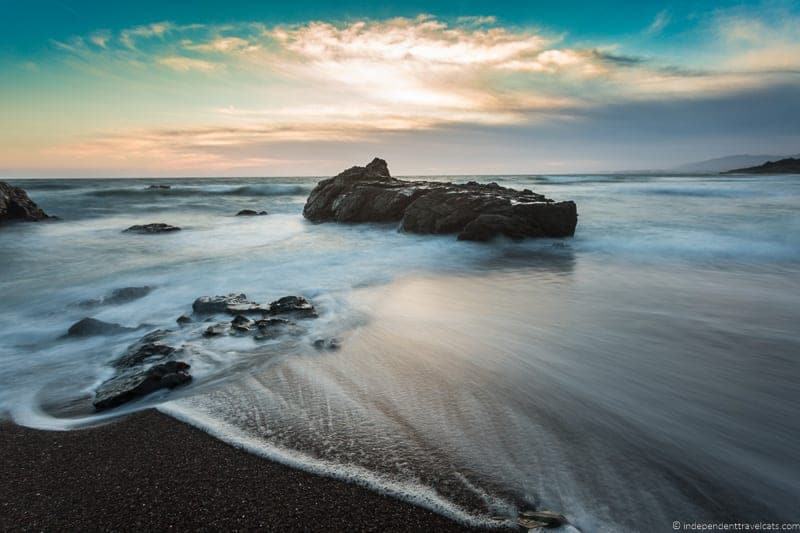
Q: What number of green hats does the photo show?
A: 0